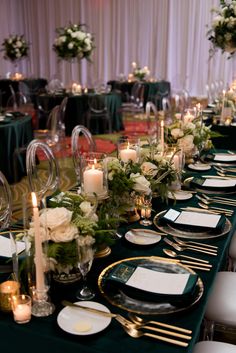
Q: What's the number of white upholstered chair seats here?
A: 3